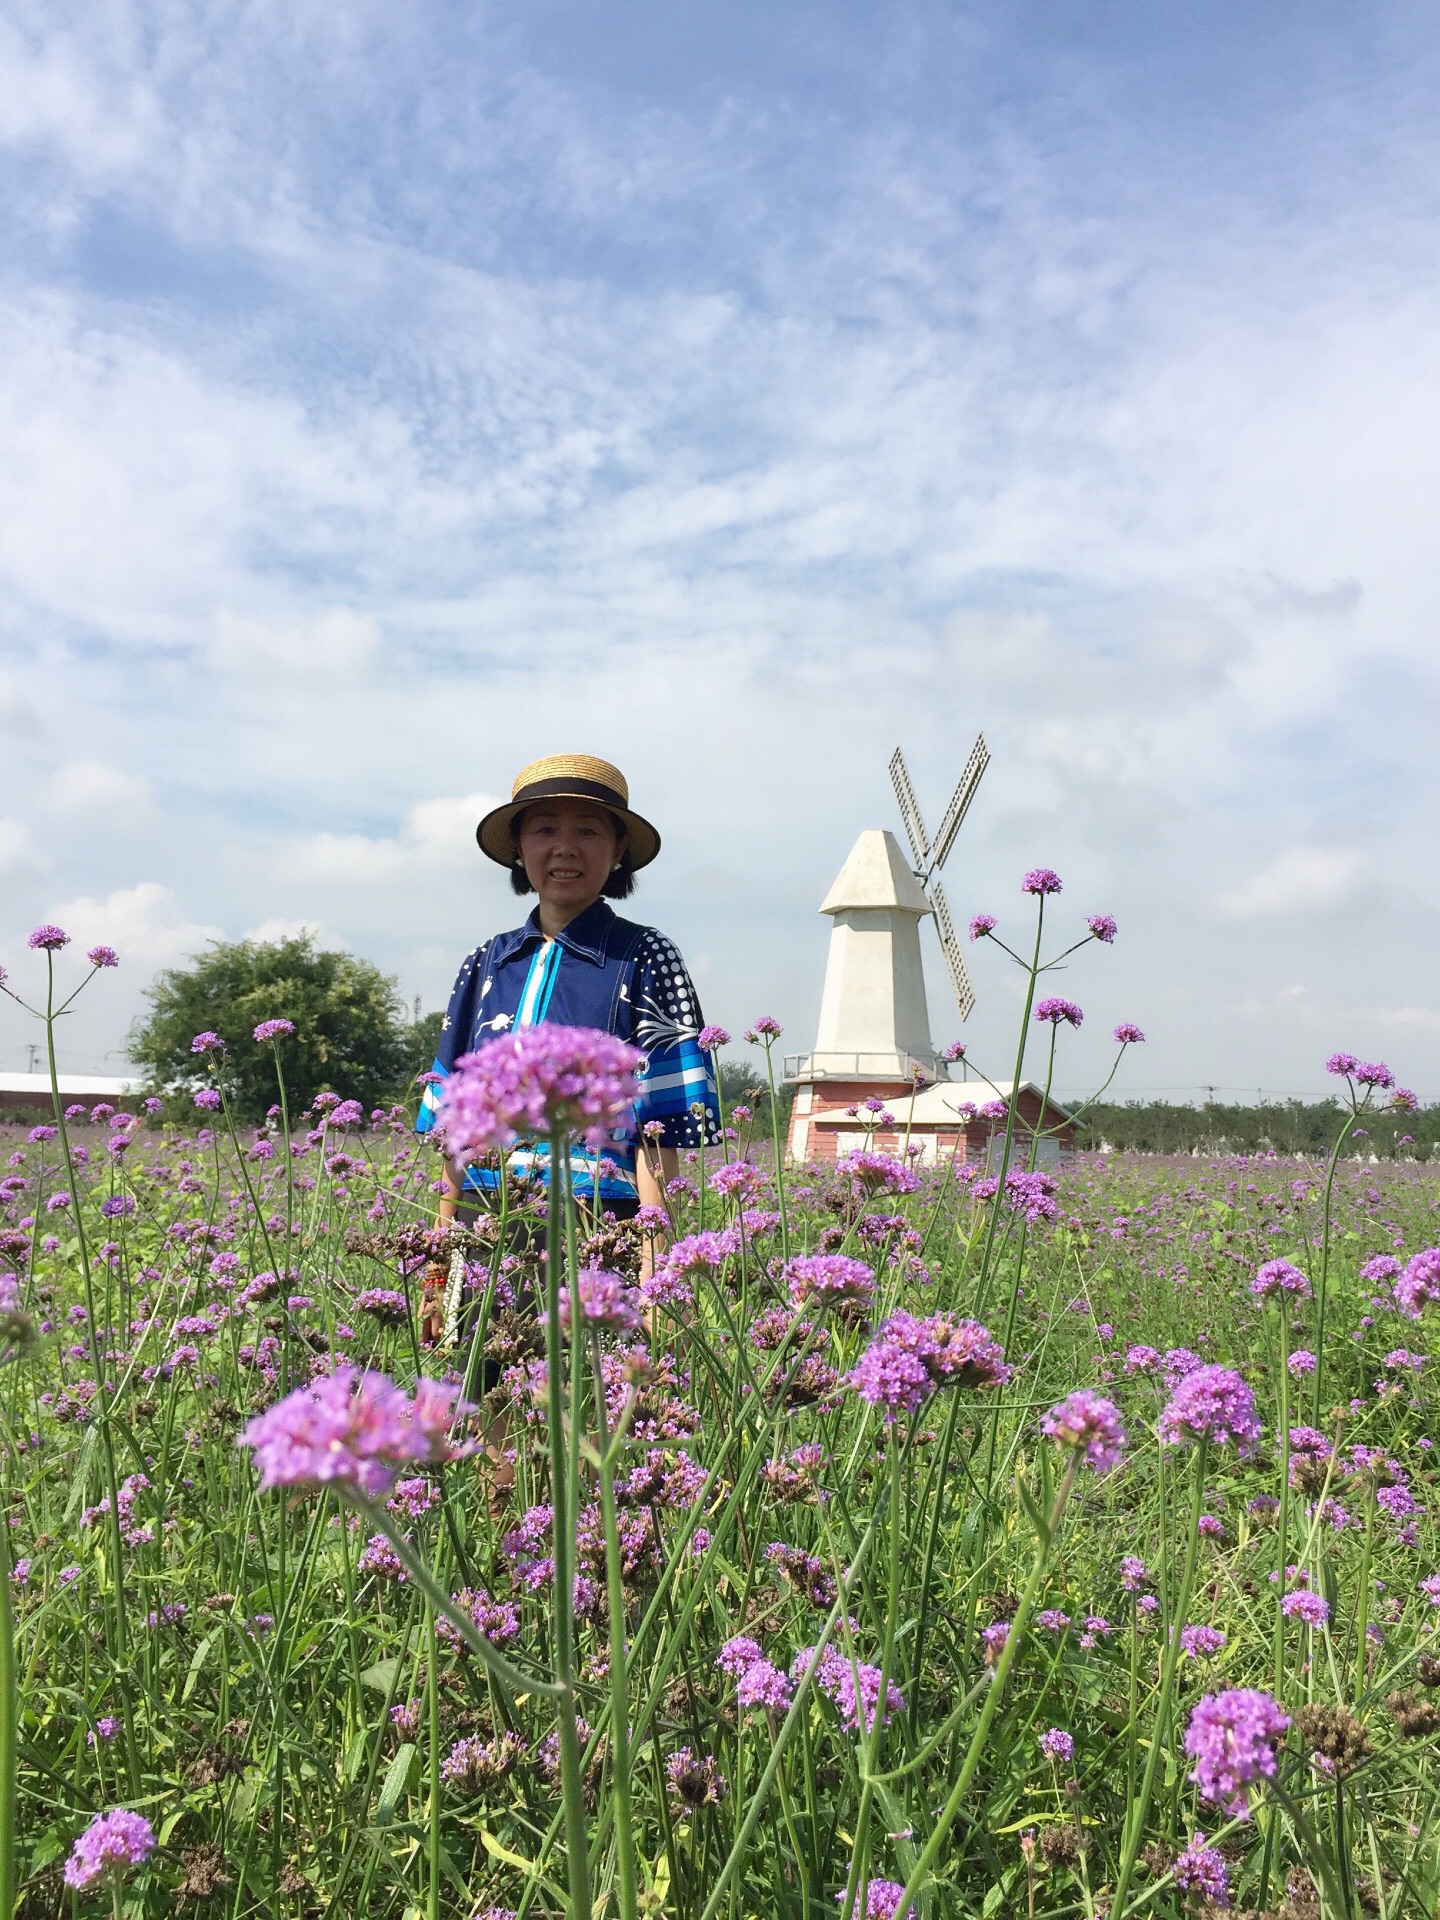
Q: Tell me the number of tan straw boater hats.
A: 1